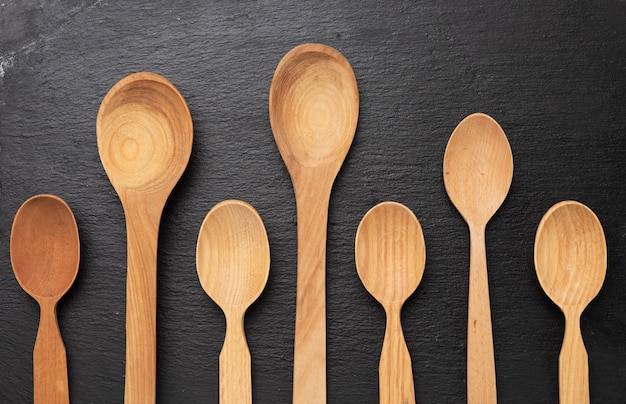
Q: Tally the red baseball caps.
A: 0